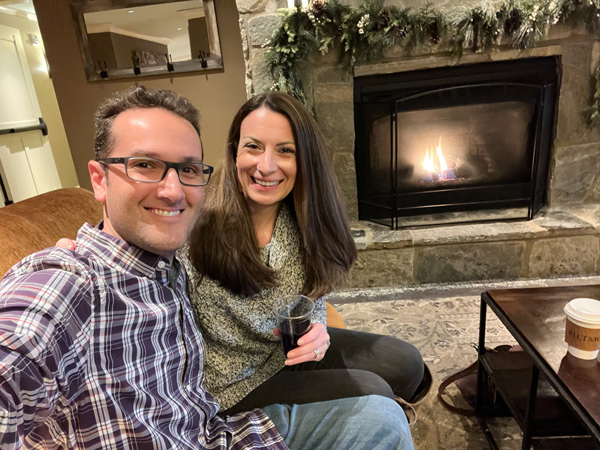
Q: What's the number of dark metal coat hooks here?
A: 4